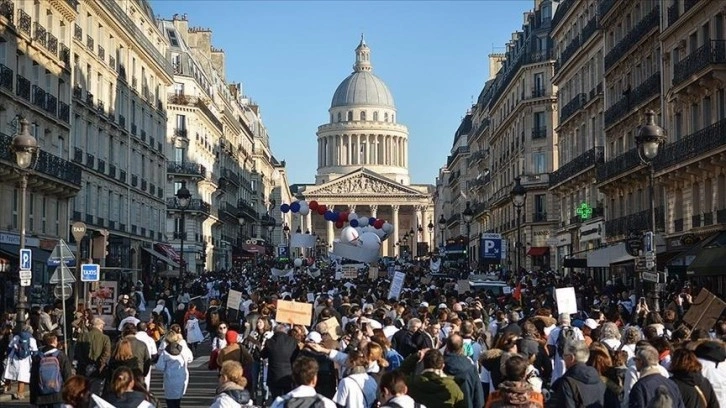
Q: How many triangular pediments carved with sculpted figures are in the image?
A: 1